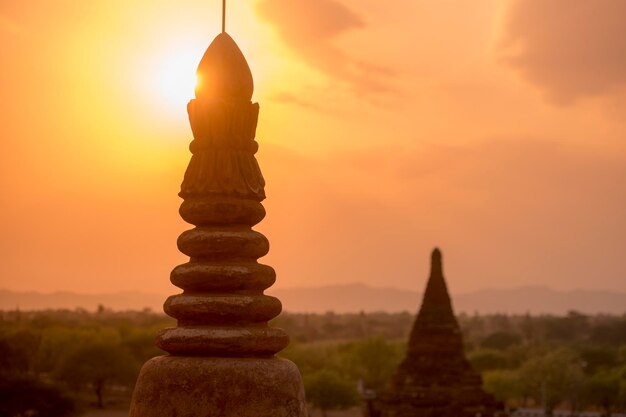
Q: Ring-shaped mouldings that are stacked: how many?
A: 5